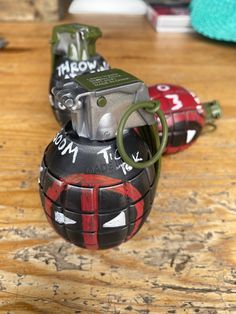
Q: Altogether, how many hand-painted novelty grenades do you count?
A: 3